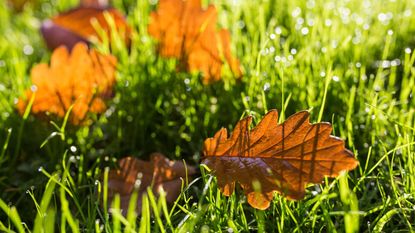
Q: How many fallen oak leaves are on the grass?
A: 5